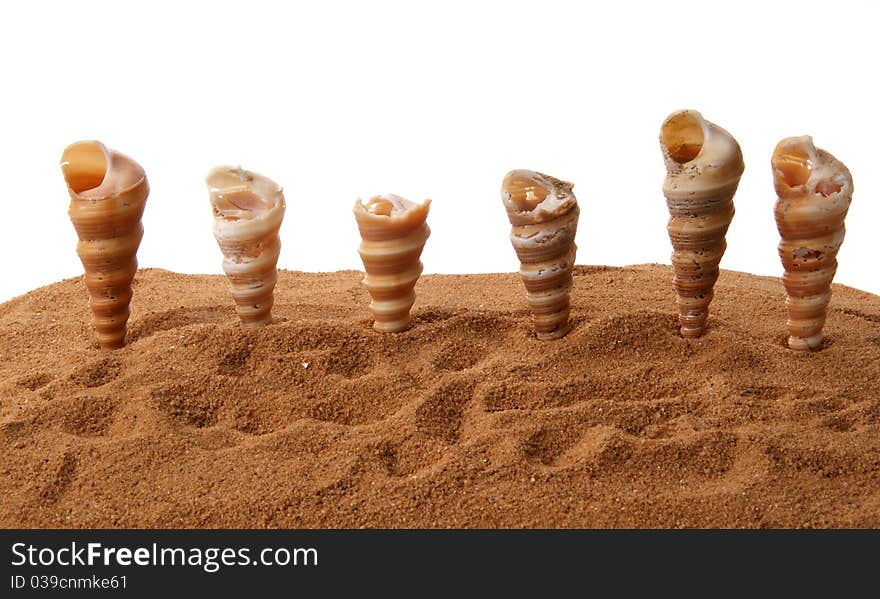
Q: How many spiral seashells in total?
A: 6